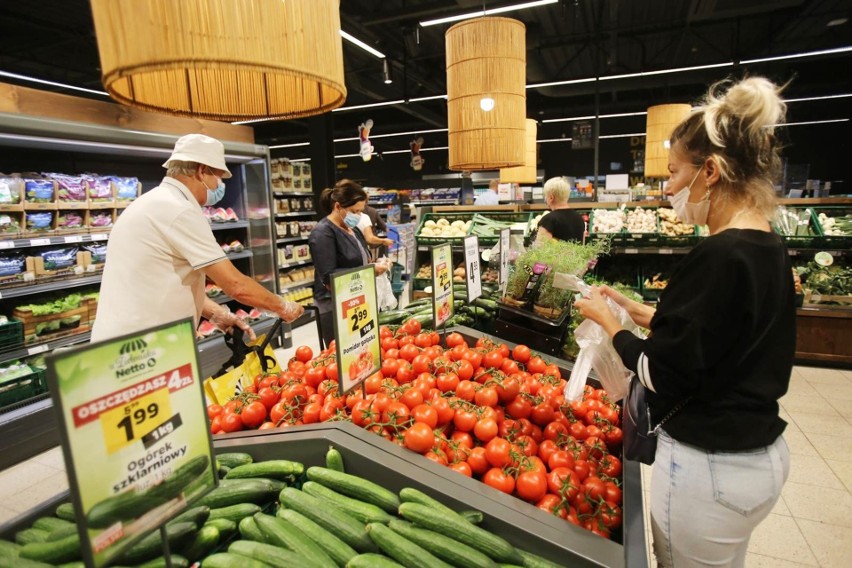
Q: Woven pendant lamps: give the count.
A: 4